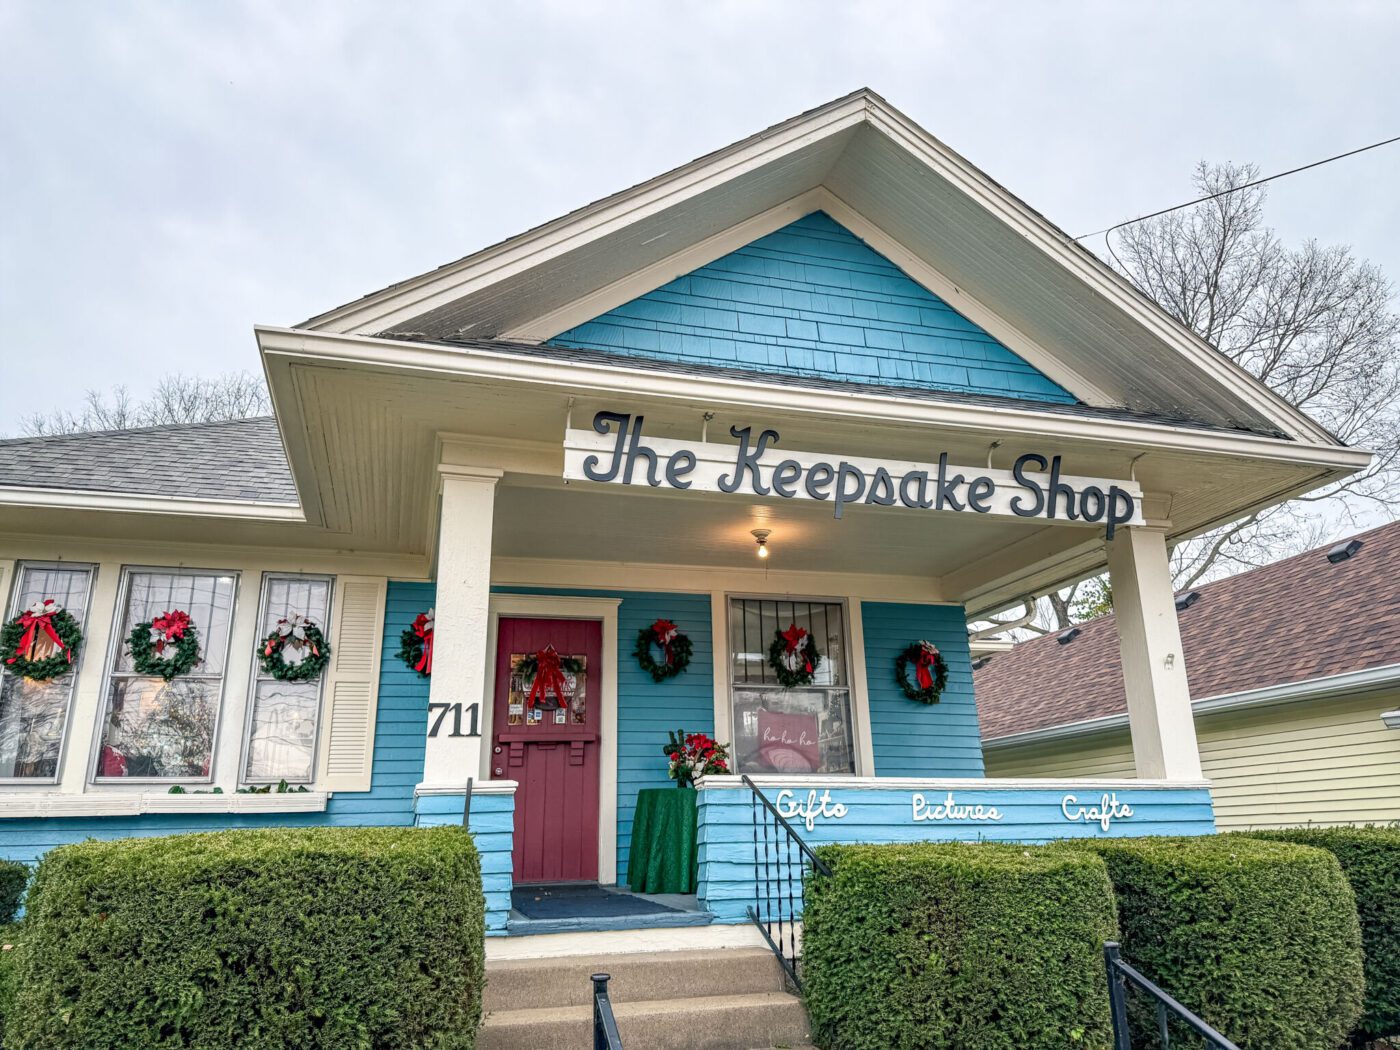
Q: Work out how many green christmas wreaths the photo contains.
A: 7